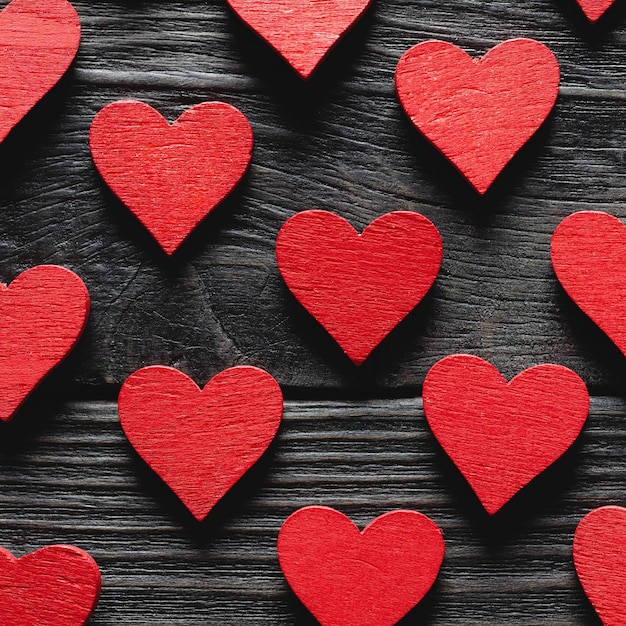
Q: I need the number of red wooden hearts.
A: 13